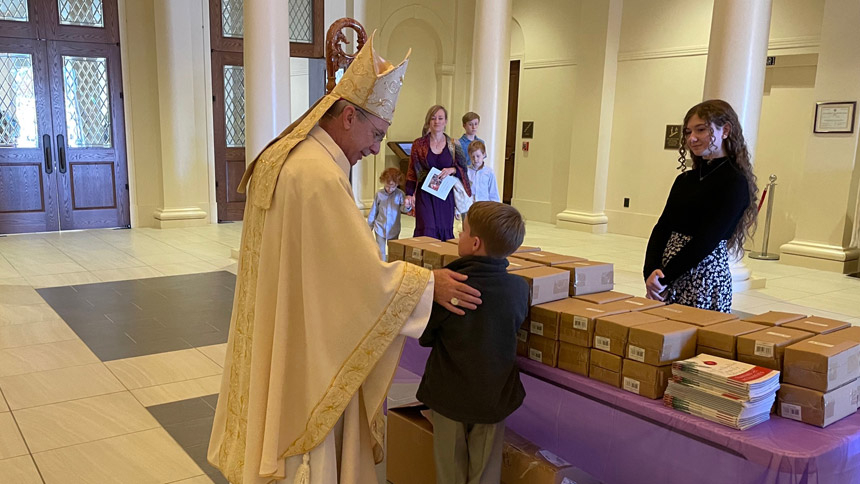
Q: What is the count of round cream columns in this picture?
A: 3